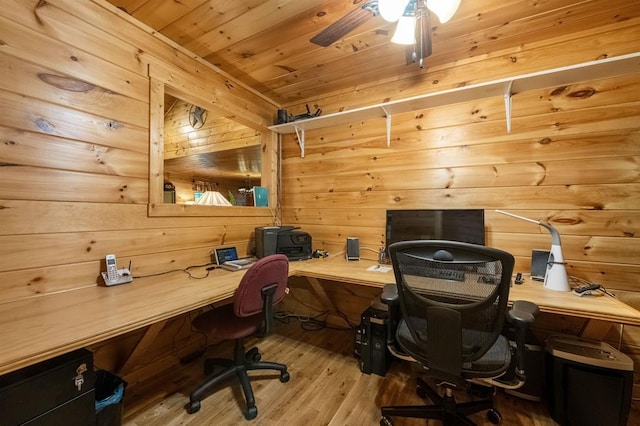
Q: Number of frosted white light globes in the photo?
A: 3